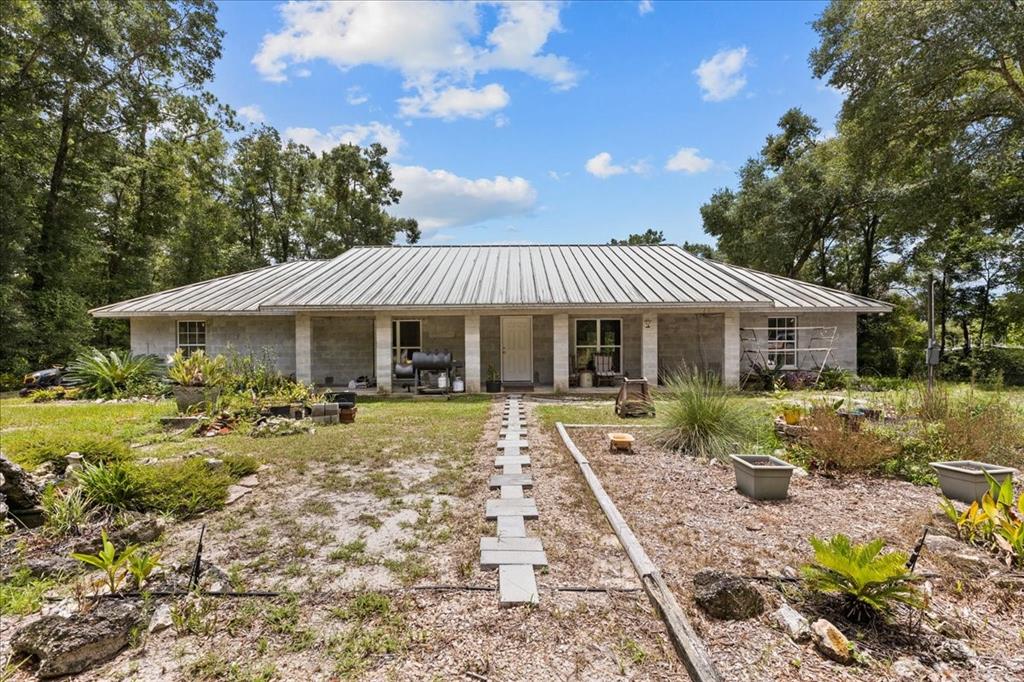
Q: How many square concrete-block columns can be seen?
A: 6